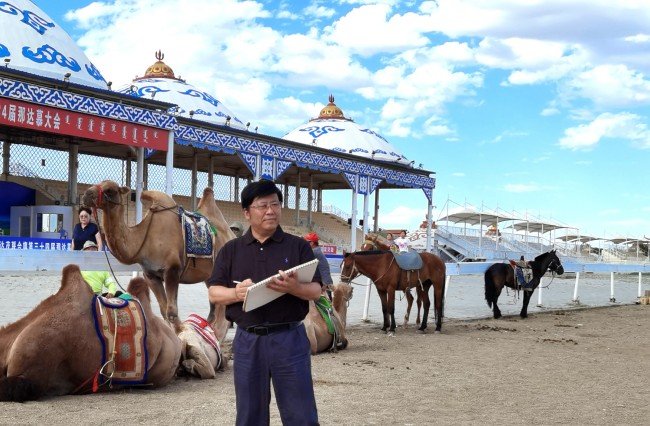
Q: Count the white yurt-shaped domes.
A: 3